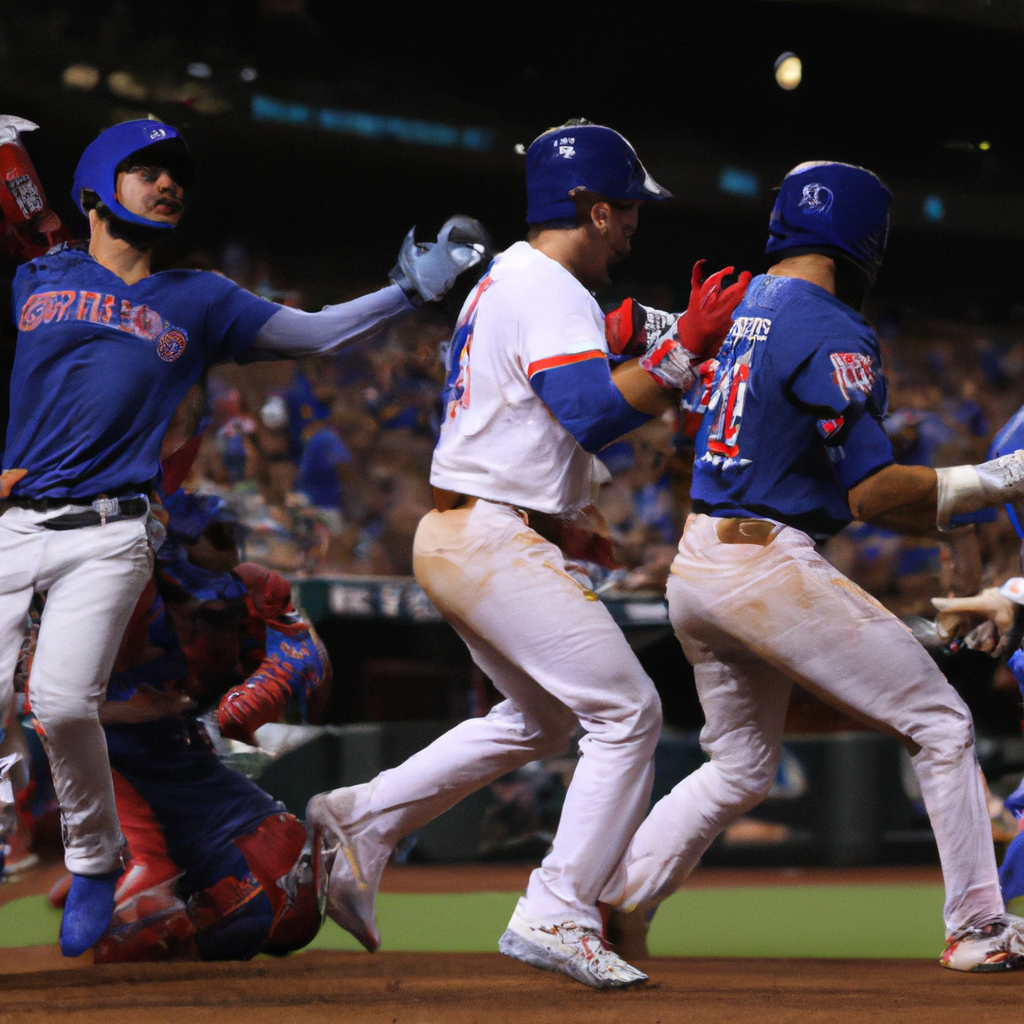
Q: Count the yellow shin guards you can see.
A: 0